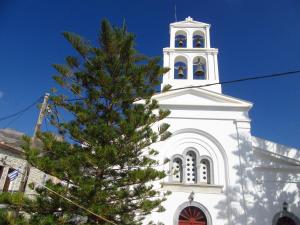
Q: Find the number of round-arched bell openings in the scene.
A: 4